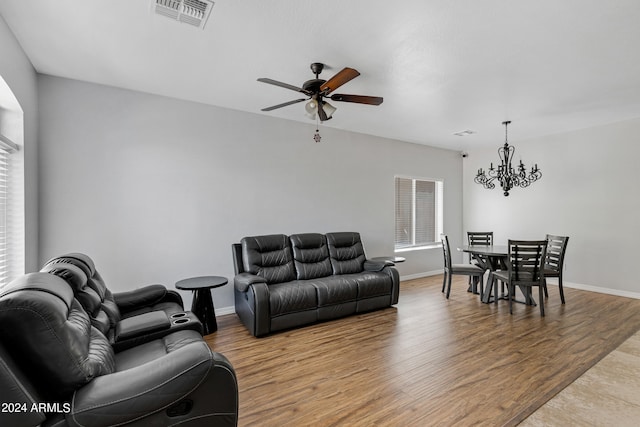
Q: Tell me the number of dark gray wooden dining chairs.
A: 4